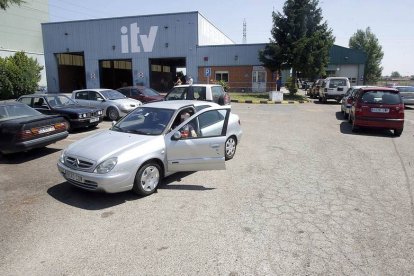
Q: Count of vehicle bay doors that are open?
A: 3